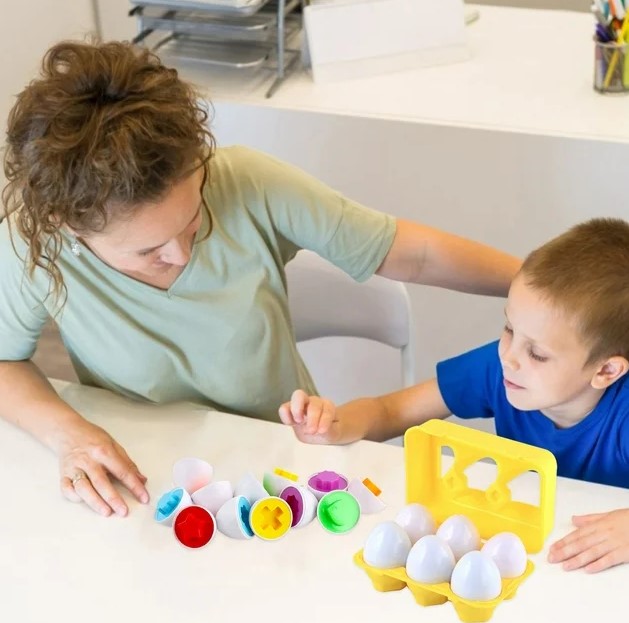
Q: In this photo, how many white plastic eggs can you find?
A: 6